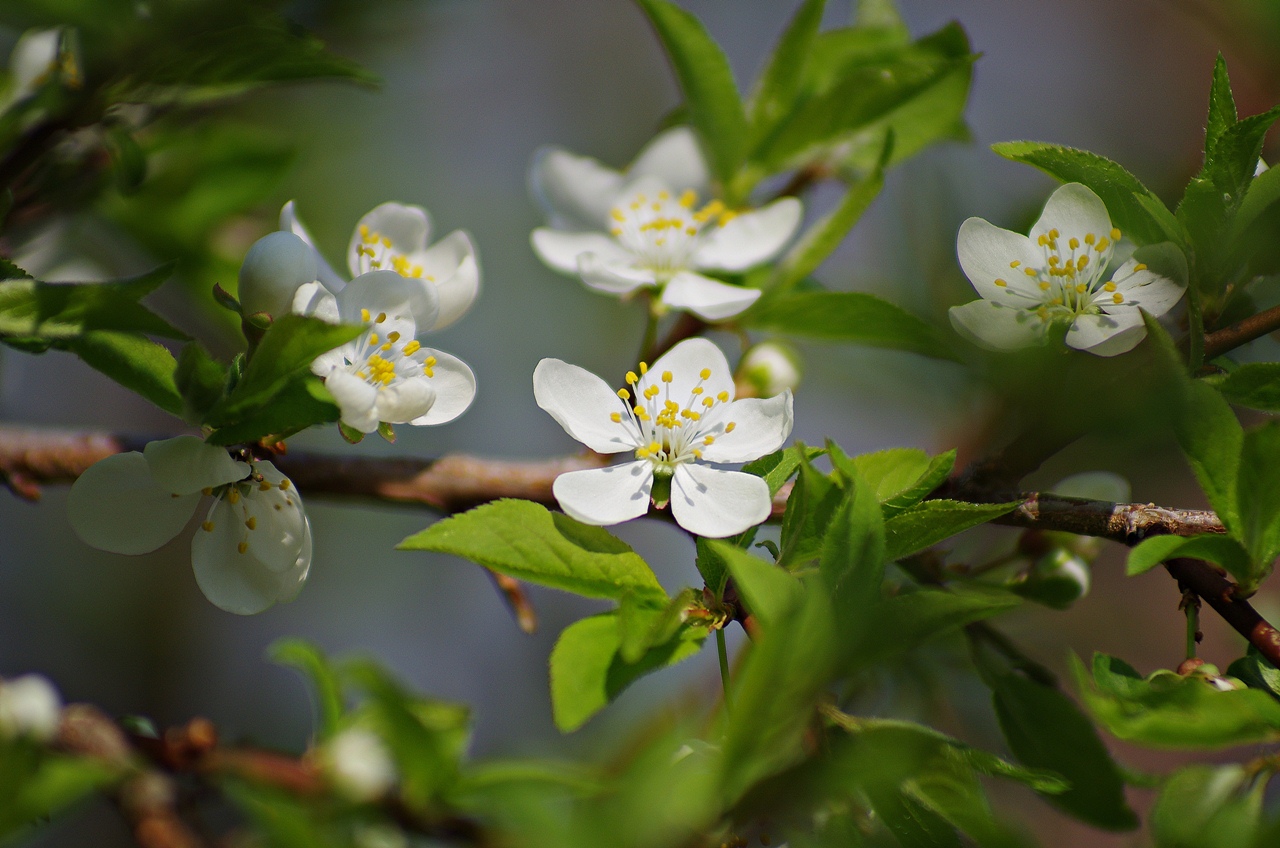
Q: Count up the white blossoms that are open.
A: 6